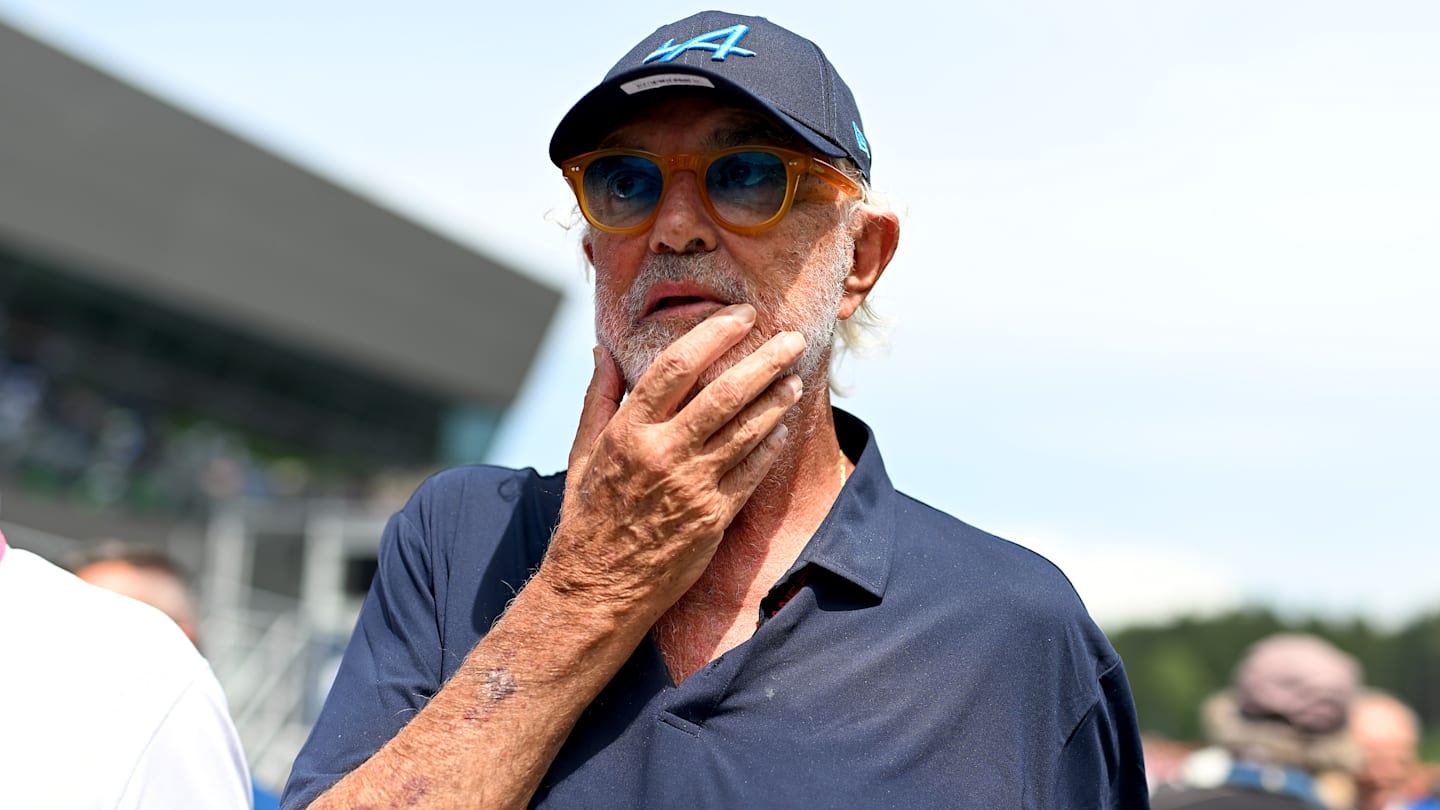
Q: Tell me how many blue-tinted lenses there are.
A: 2